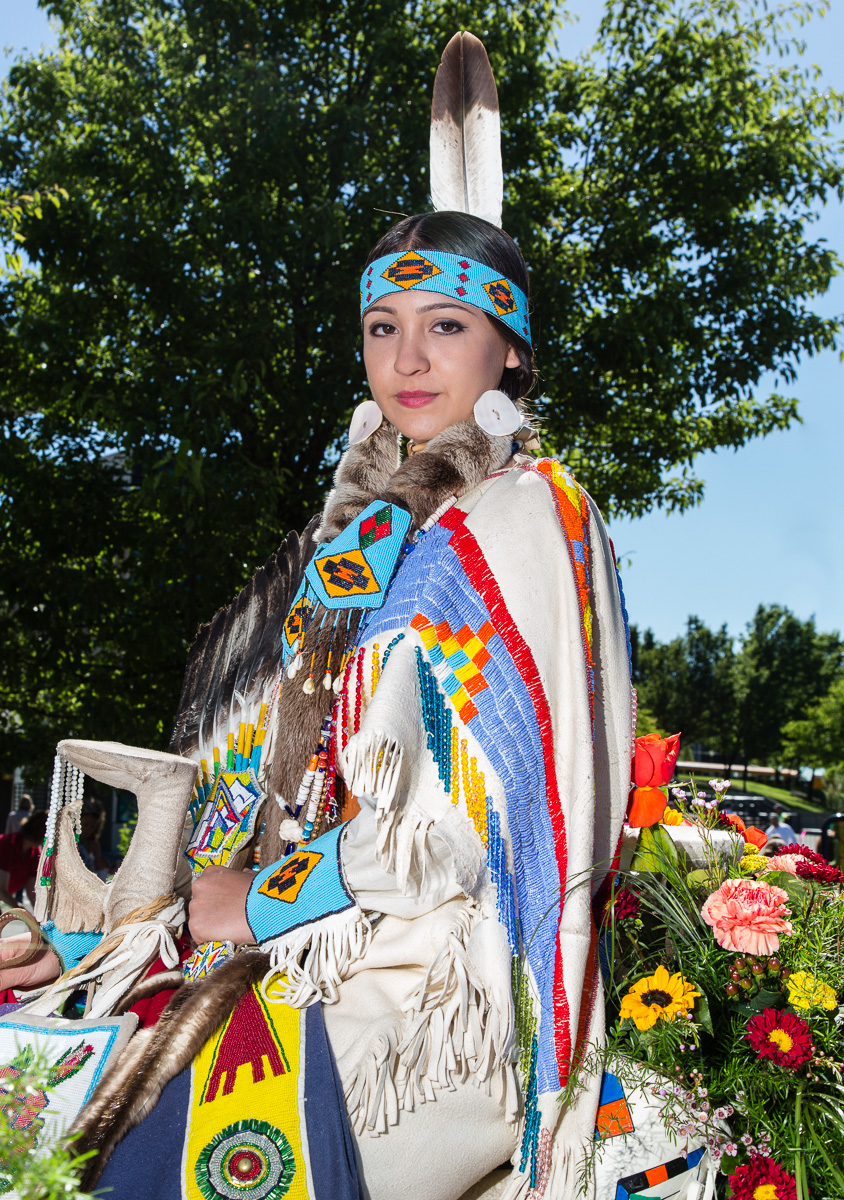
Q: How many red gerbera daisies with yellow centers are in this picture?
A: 2